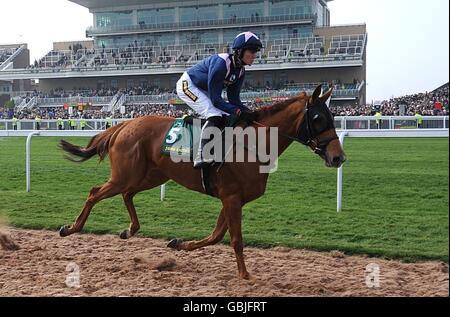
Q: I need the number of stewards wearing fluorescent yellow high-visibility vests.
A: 8